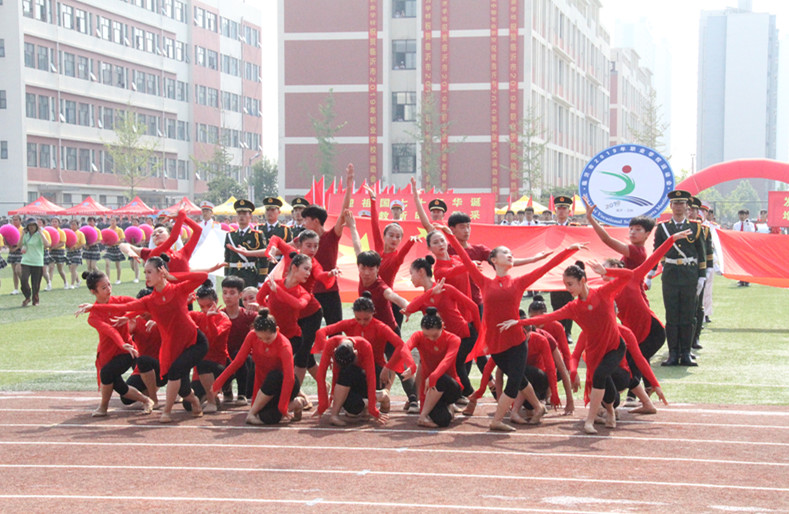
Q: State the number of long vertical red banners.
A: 5